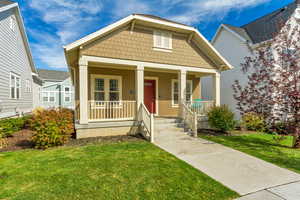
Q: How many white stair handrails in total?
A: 2